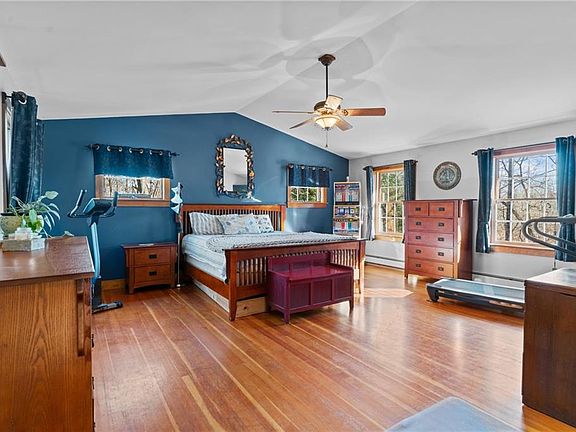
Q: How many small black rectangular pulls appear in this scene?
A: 12